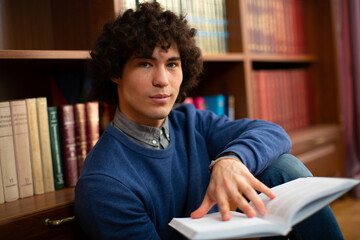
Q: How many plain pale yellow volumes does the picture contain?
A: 2